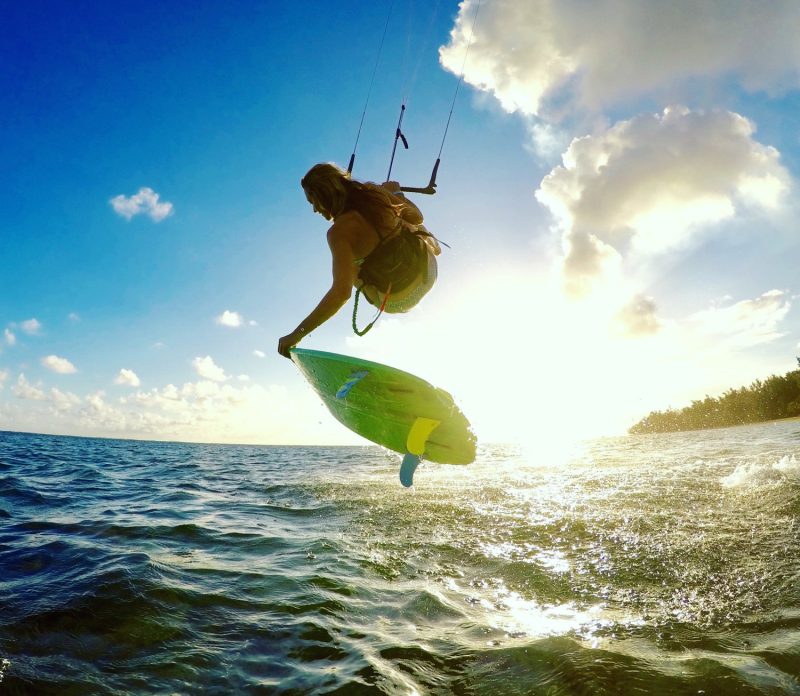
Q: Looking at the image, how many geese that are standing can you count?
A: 0